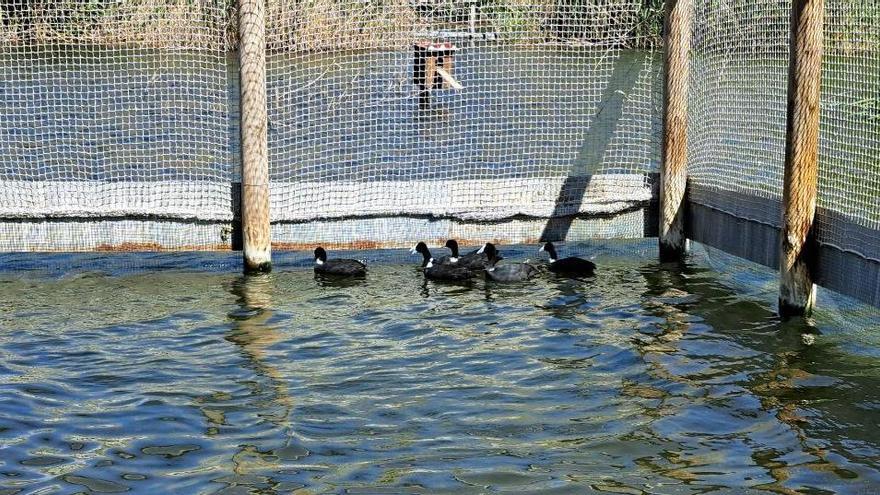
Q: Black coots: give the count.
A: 5